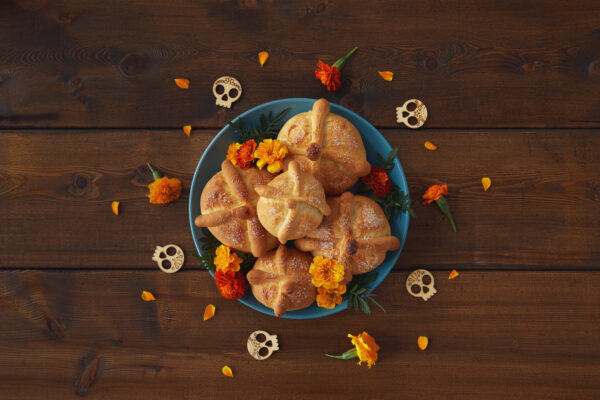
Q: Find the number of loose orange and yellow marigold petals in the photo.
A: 12